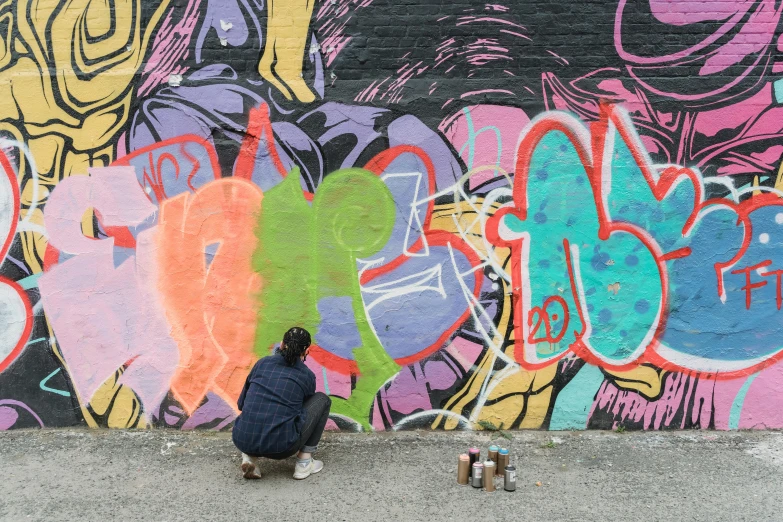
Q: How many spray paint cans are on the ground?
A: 7